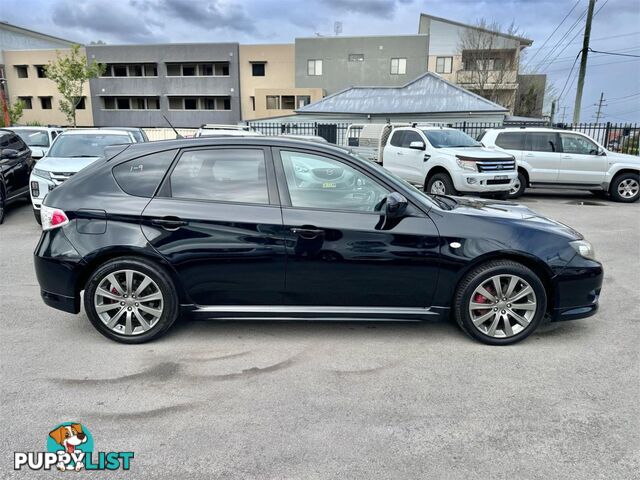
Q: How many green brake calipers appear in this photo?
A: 0